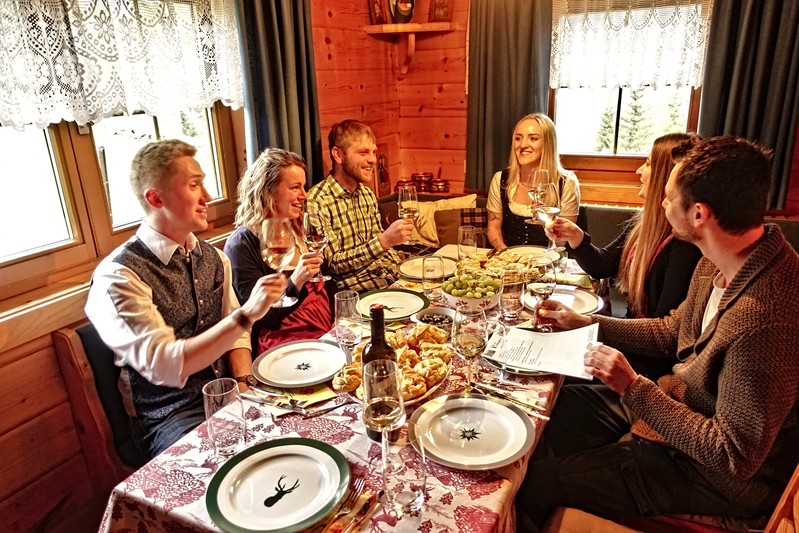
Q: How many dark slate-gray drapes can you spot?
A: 3